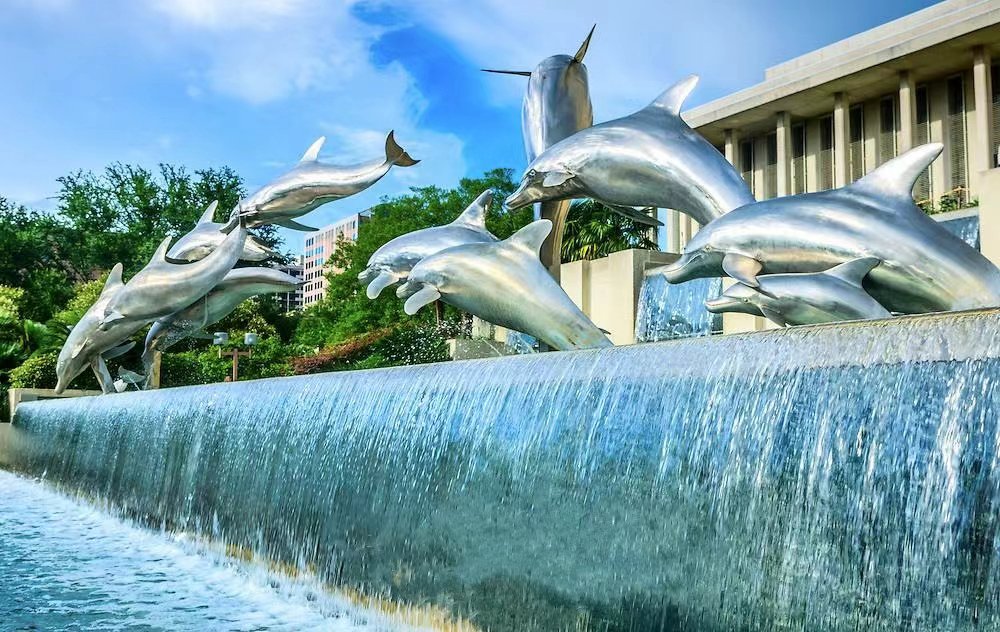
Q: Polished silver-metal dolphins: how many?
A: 11